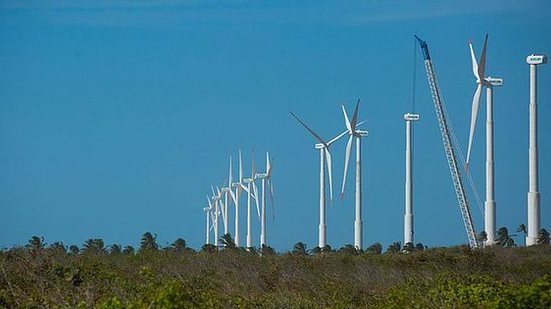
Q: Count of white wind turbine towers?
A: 11